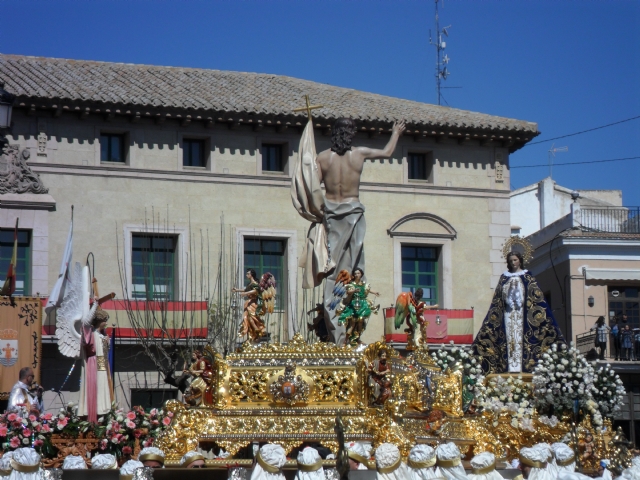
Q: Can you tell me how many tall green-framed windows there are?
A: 4